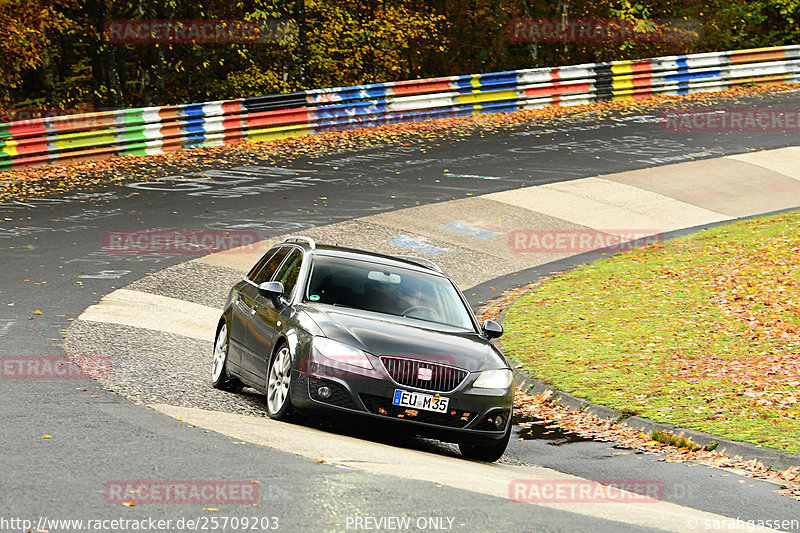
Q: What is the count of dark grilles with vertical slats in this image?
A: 1